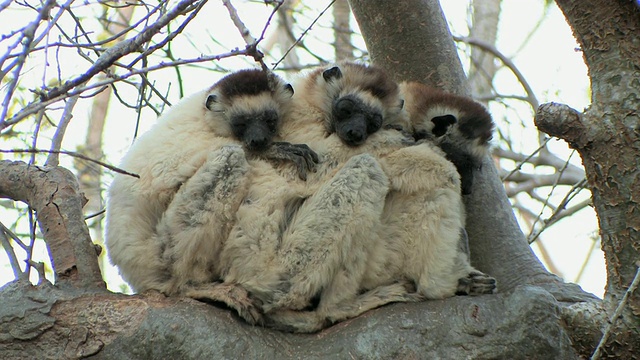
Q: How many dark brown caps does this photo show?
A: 3